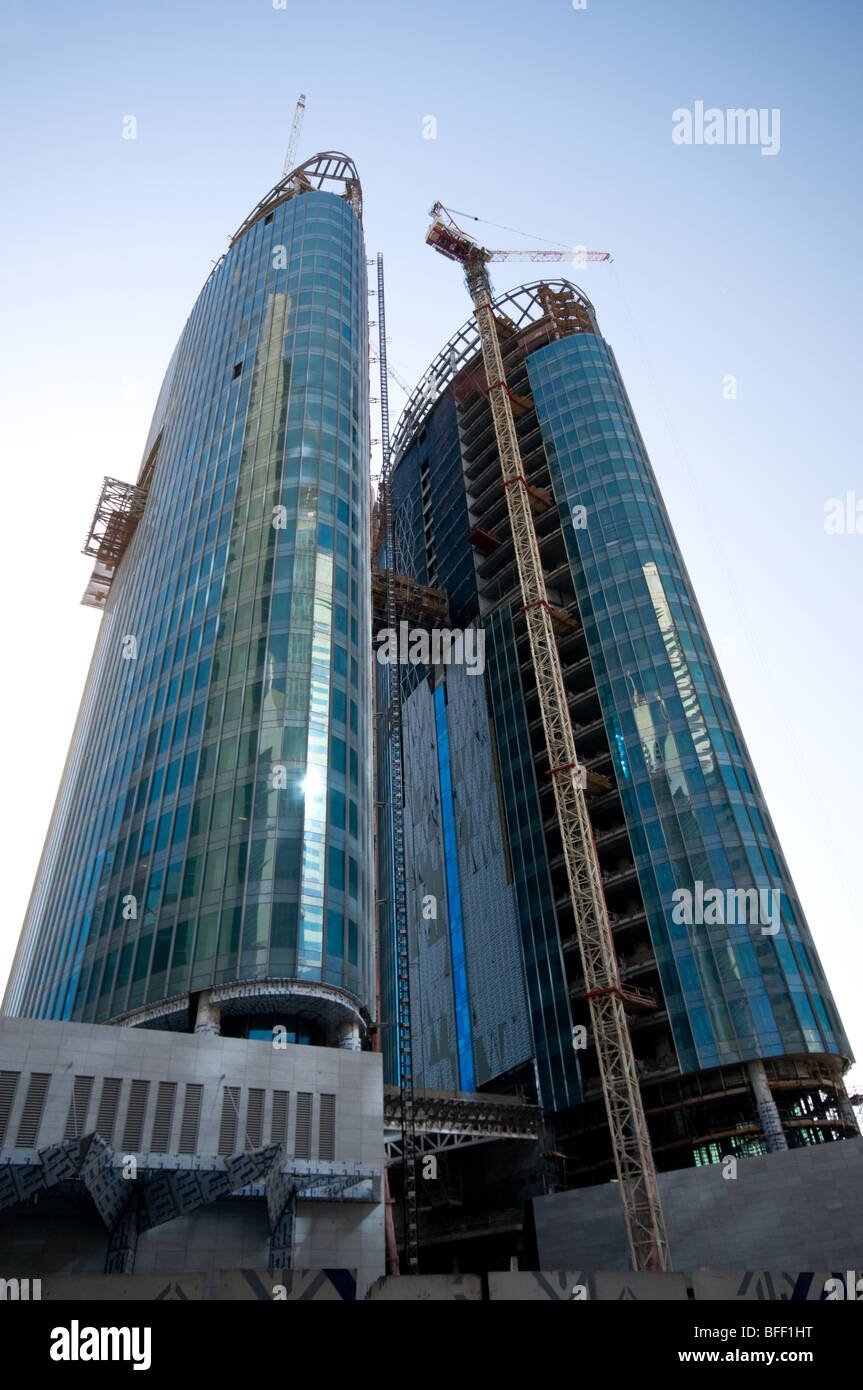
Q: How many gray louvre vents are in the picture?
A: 12